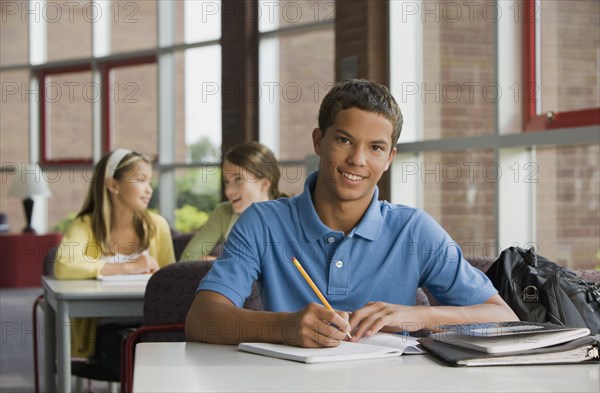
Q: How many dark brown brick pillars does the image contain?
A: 2